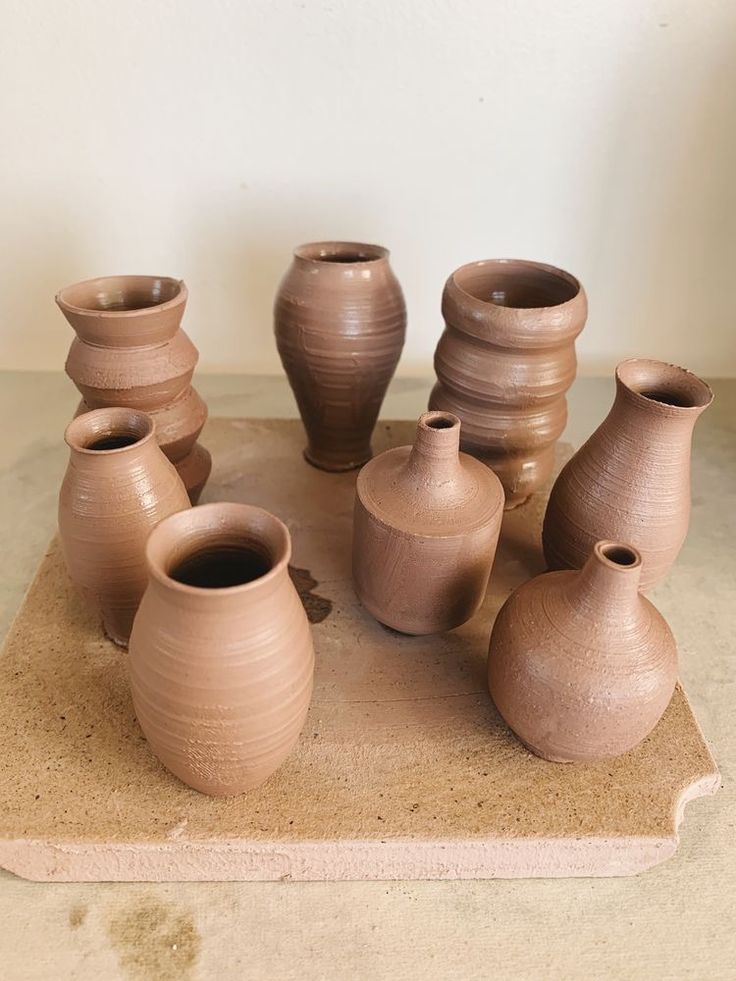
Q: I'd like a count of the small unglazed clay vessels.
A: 8